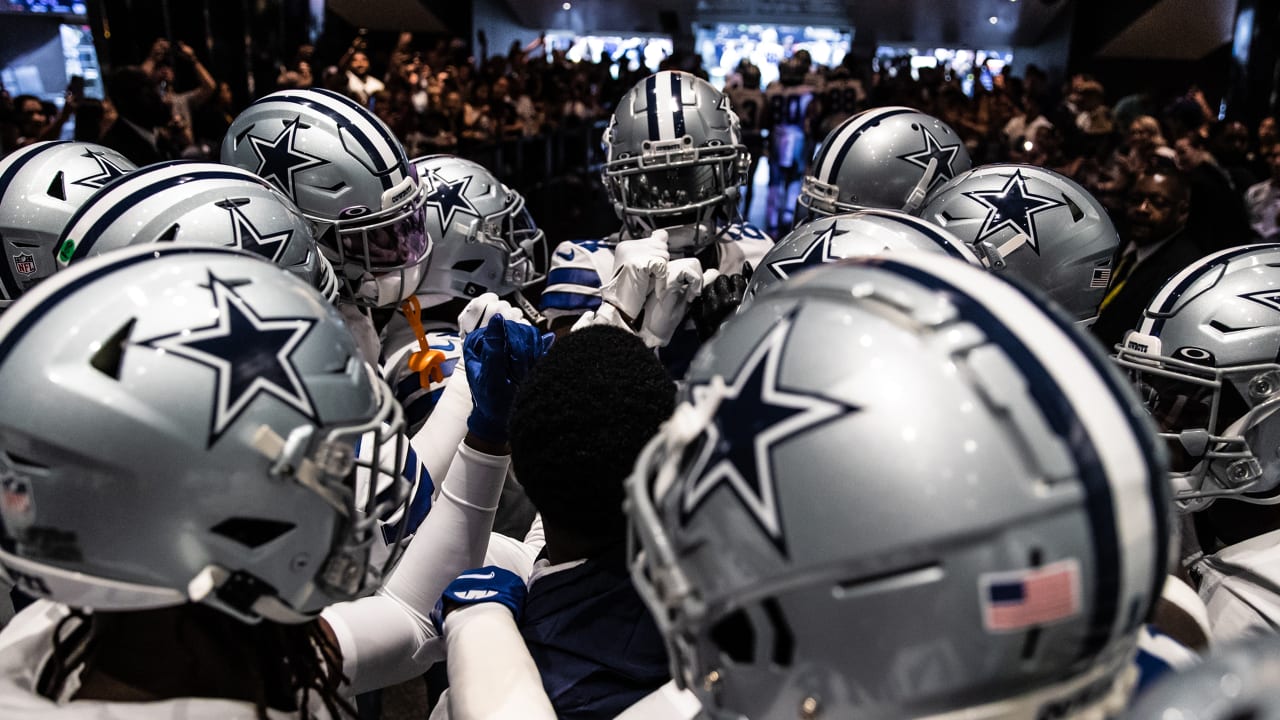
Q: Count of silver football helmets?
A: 11